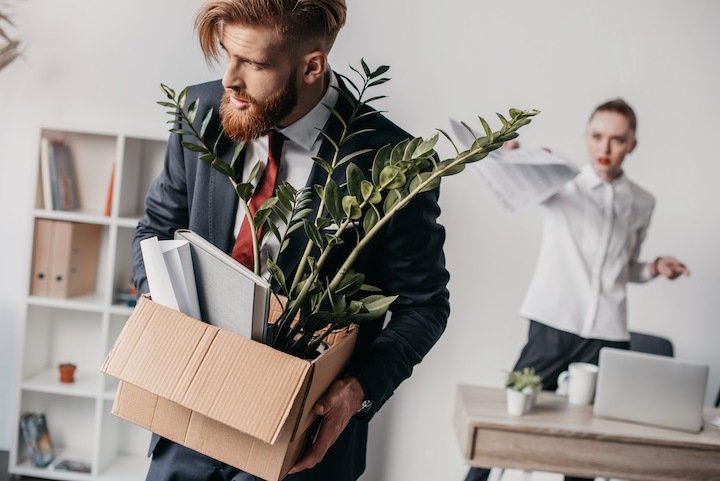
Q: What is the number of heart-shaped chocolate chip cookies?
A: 0